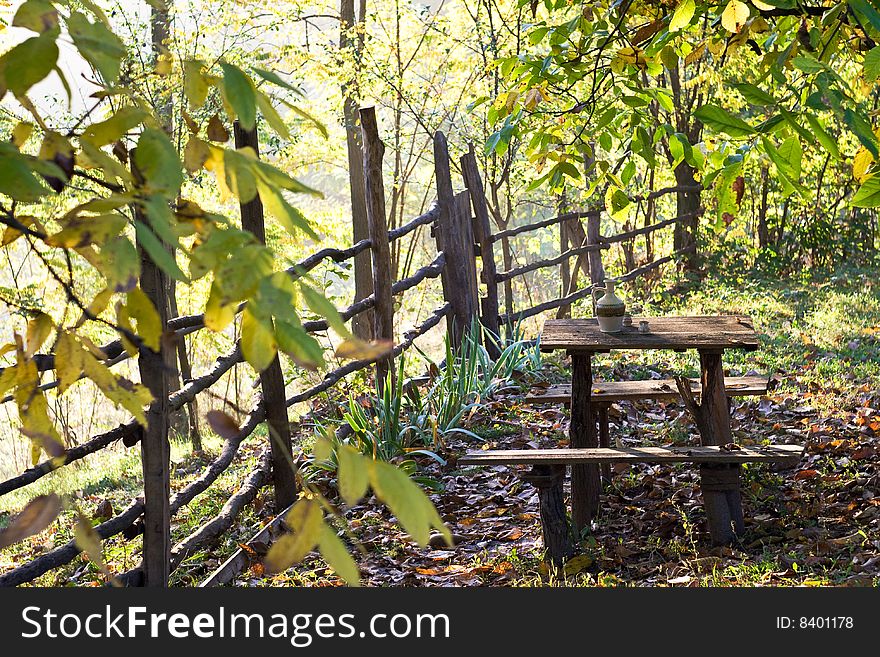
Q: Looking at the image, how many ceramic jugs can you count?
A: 1